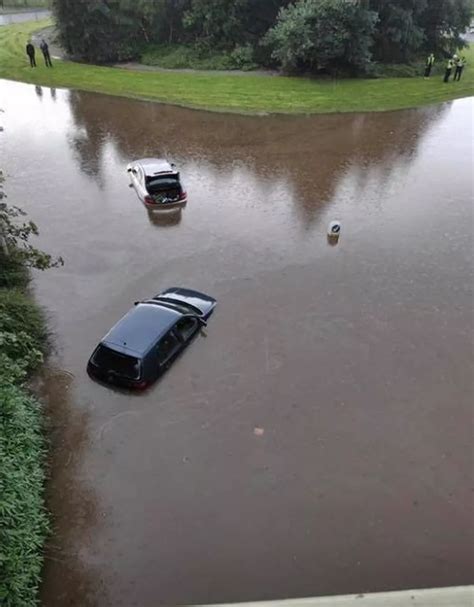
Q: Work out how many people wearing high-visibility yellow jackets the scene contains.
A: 3